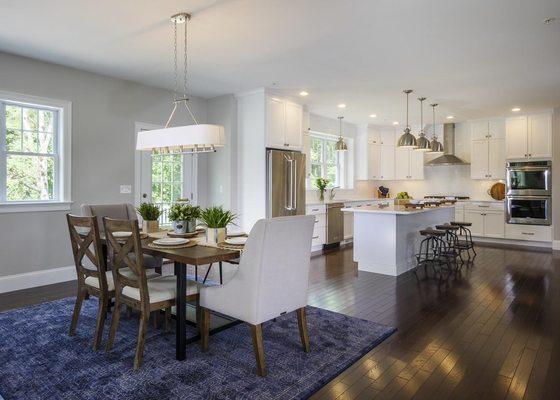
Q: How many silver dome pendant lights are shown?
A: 4